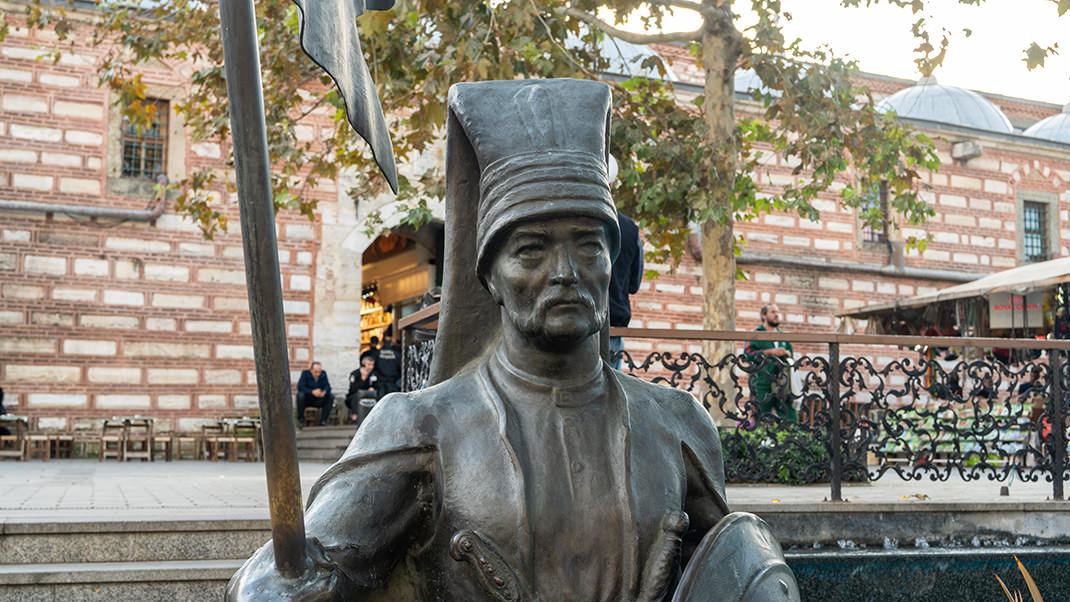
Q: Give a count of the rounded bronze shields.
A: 1